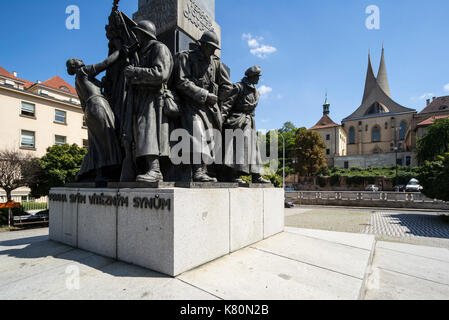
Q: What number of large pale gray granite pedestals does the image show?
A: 1